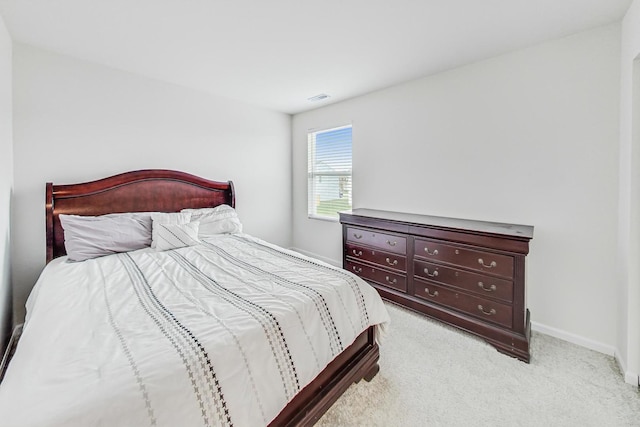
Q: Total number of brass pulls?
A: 12